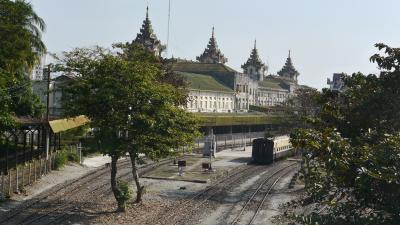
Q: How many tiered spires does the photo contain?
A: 4